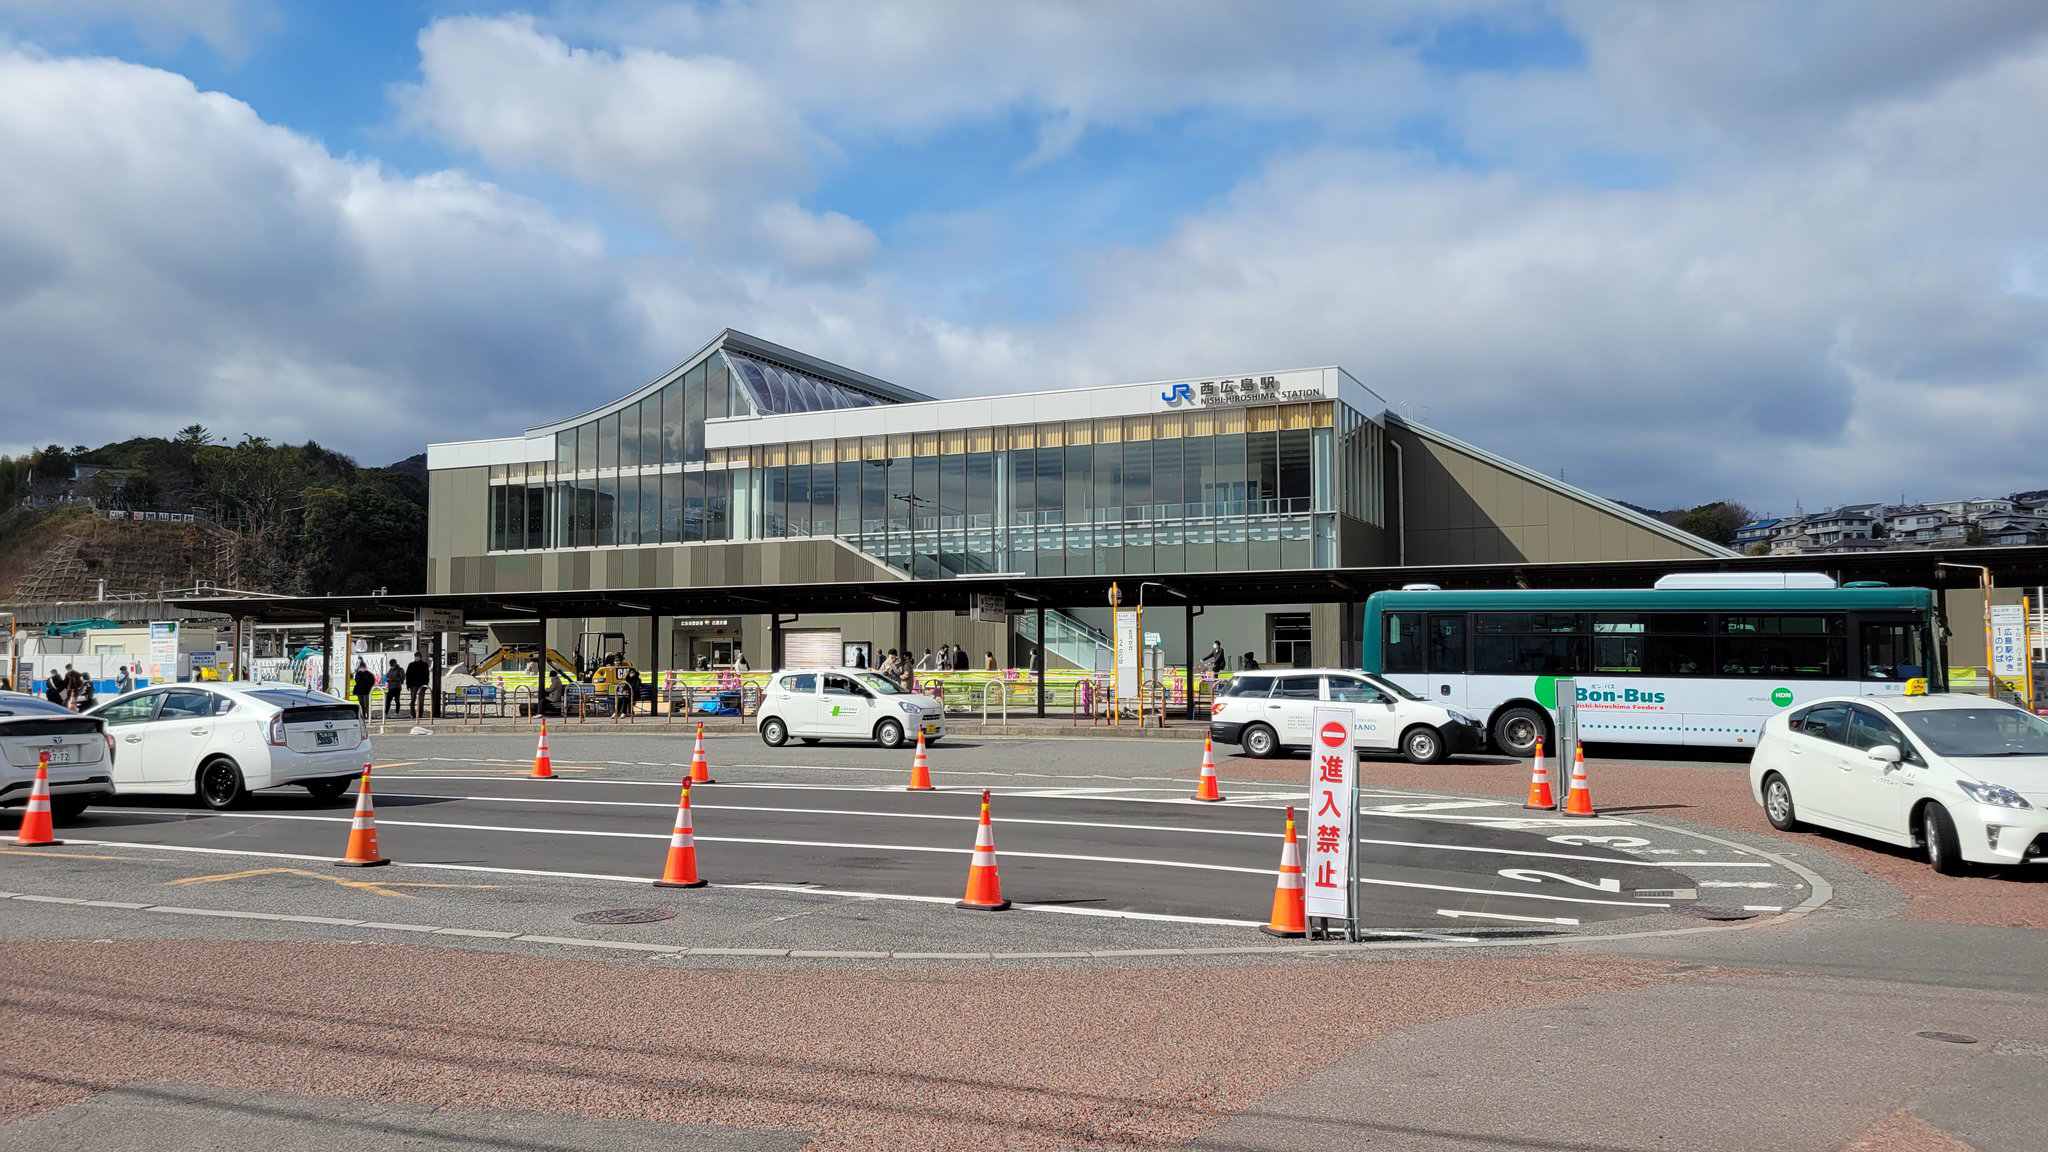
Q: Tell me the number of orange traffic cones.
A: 11